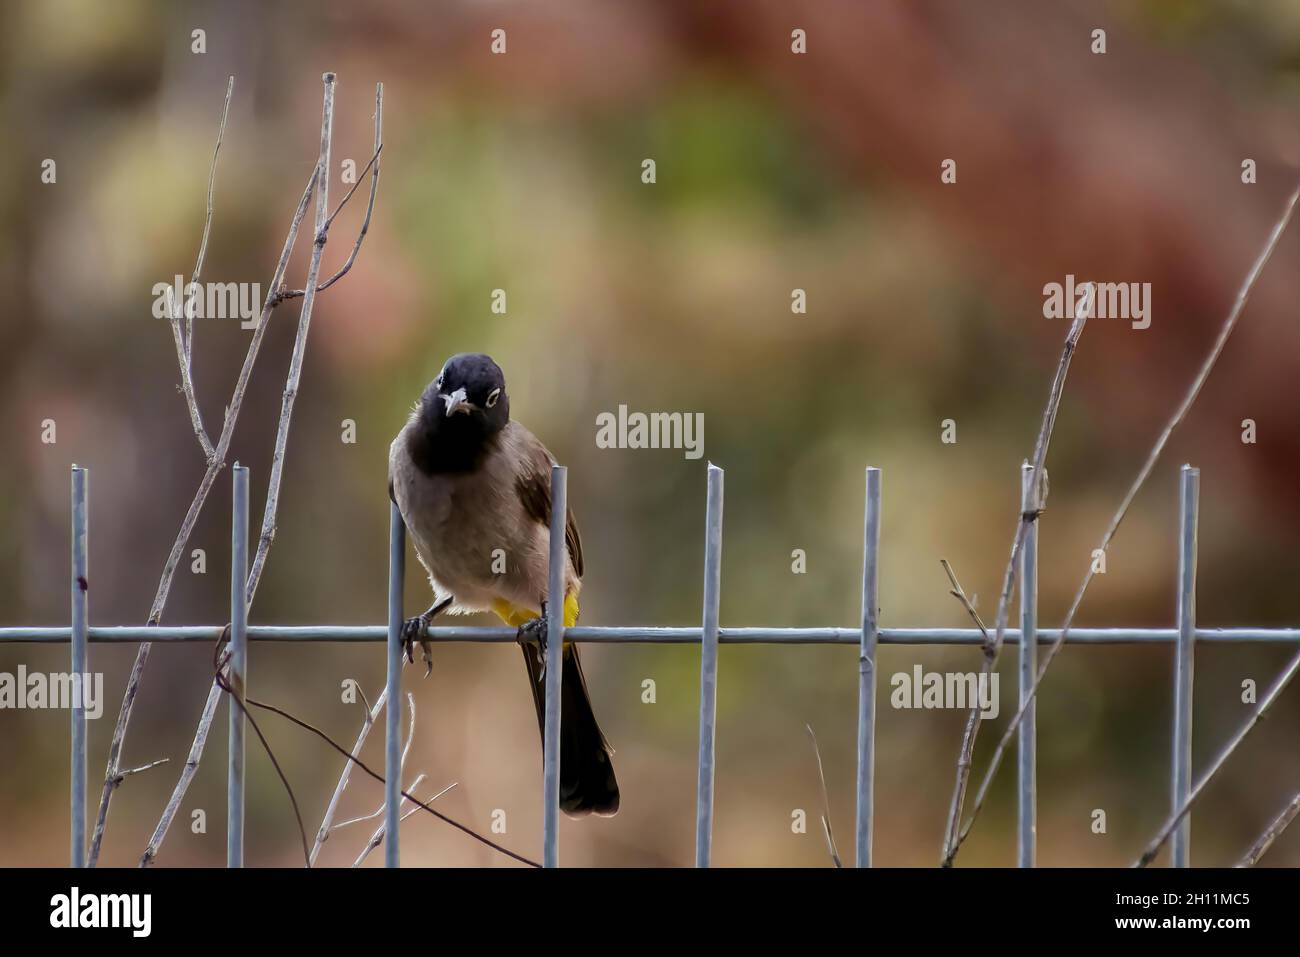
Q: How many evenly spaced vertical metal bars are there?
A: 8